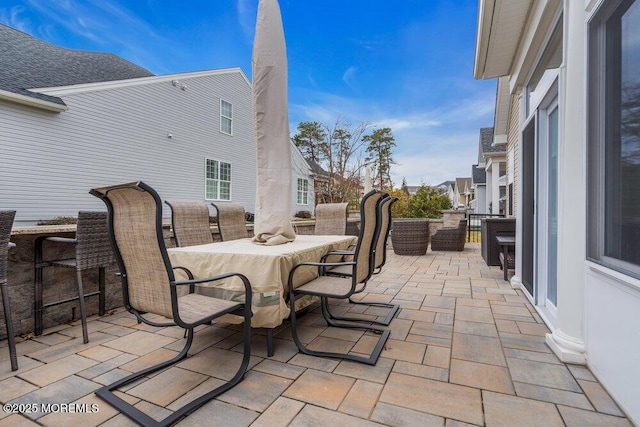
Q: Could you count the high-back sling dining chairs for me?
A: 6